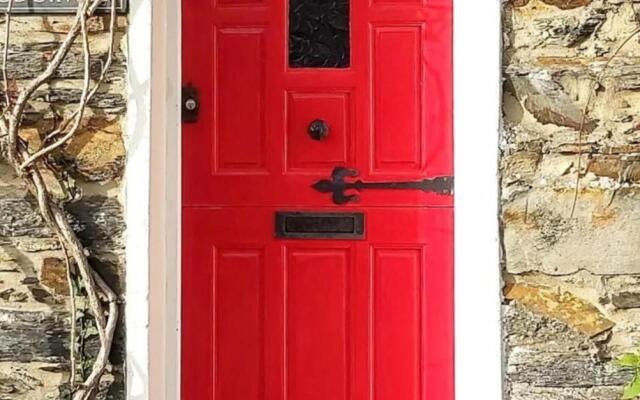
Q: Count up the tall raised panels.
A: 5